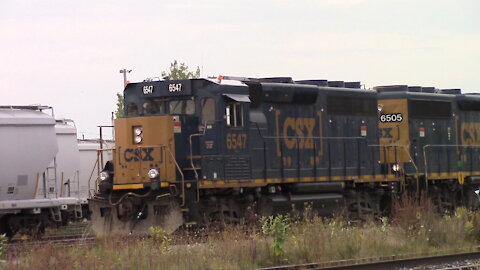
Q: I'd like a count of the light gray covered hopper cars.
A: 3